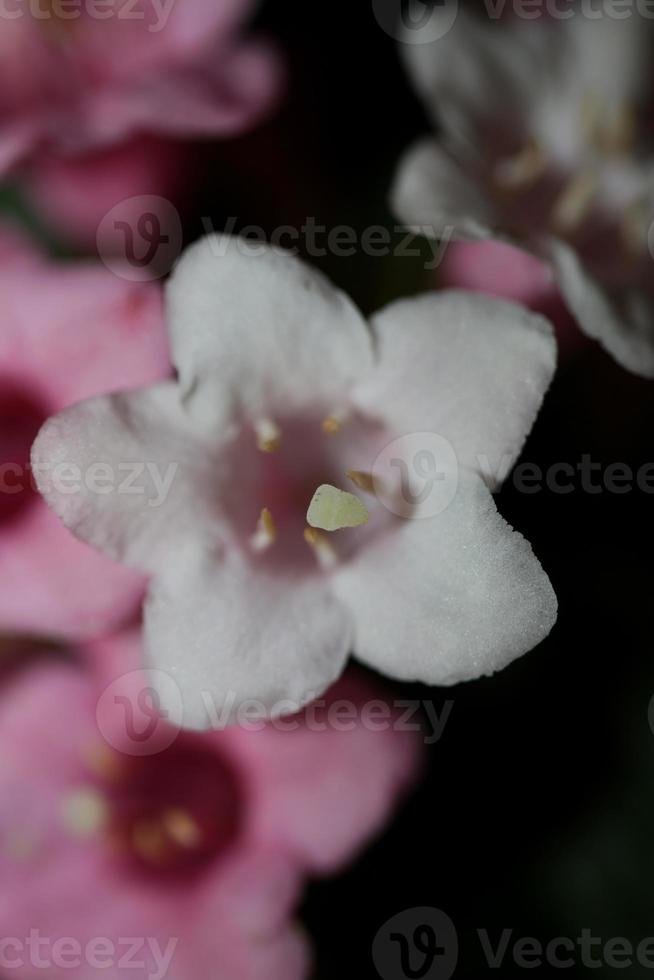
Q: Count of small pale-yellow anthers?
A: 5